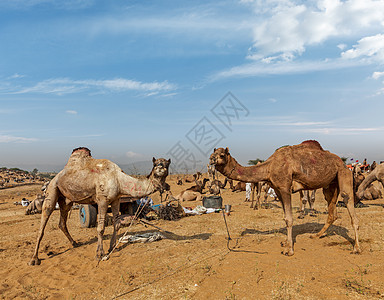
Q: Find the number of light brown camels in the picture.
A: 1